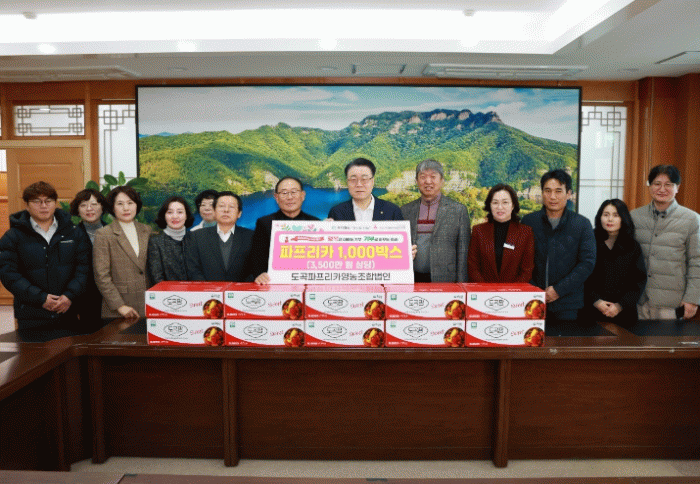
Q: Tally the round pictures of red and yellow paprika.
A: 10